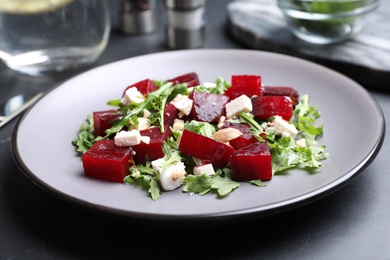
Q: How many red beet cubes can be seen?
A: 13